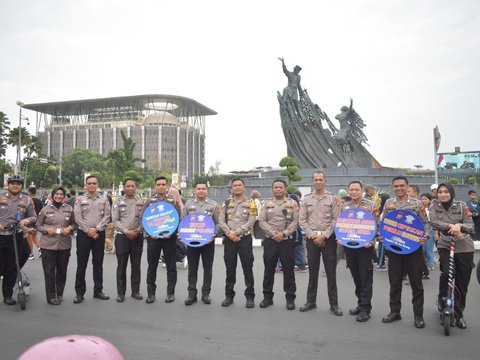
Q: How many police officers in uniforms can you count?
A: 12